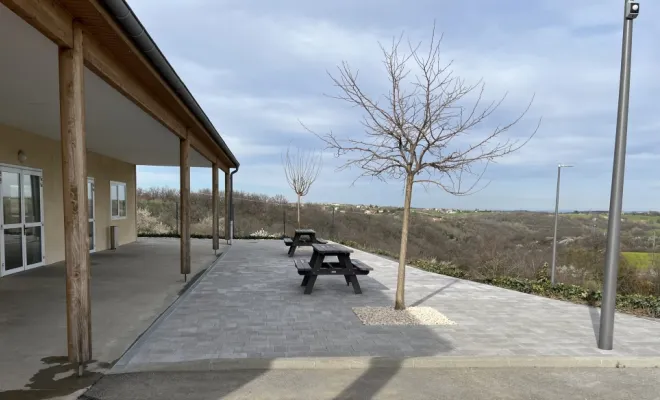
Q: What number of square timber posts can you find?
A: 4